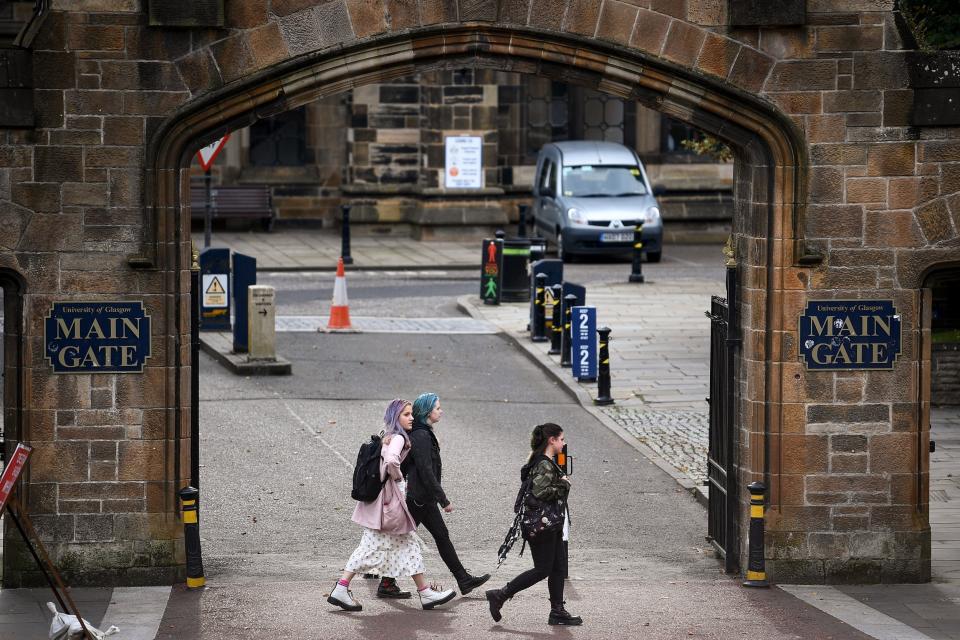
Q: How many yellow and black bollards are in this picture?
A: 7